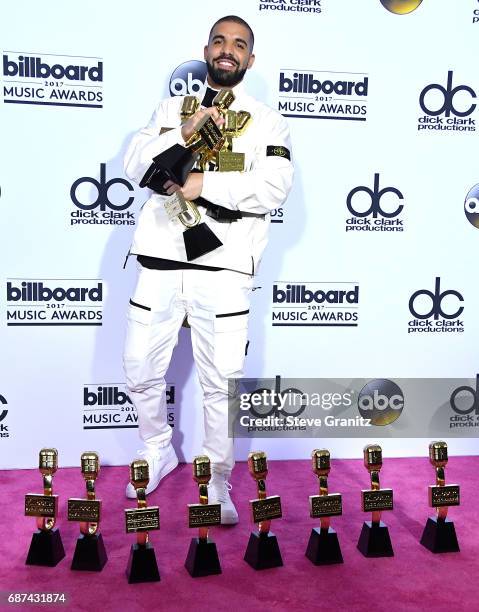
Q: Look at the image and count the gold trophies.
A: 13